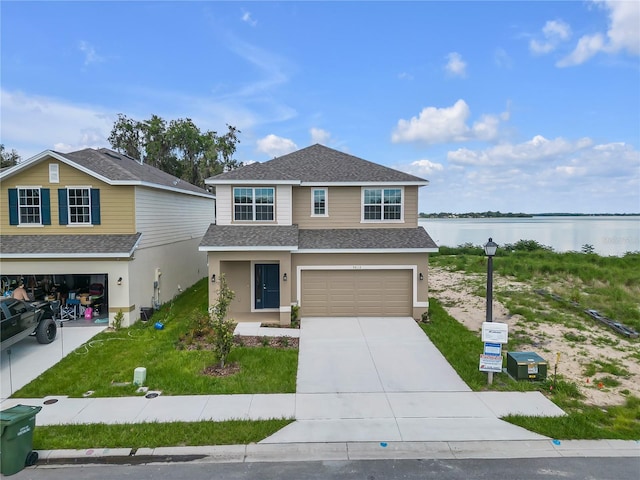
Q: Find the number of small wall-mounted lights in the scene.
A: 4